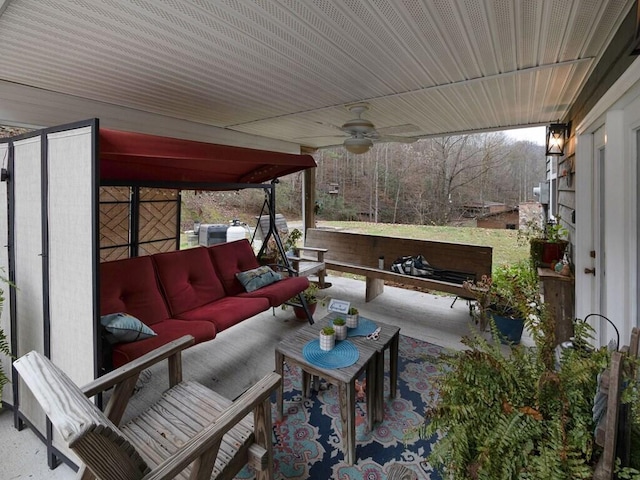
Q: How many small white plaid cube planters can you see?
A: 3